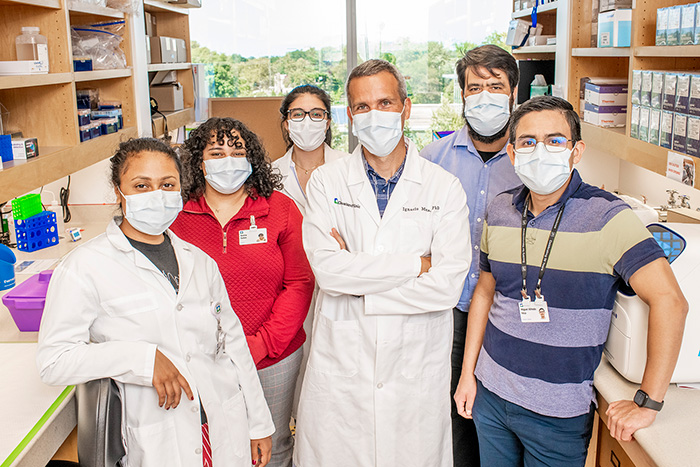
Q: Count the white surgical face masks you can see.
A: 6